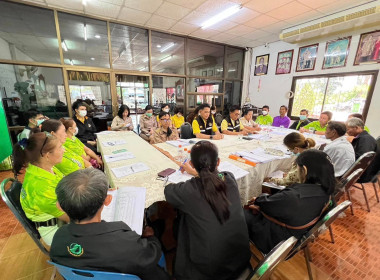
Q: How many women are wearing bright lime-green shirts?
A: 3